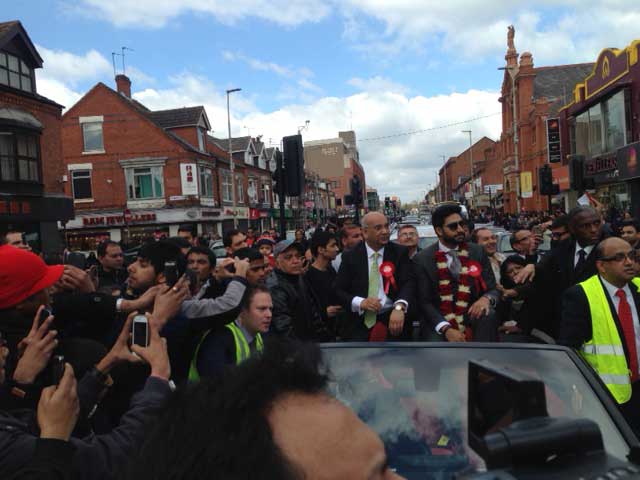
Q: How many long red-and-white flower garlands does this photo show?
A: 1